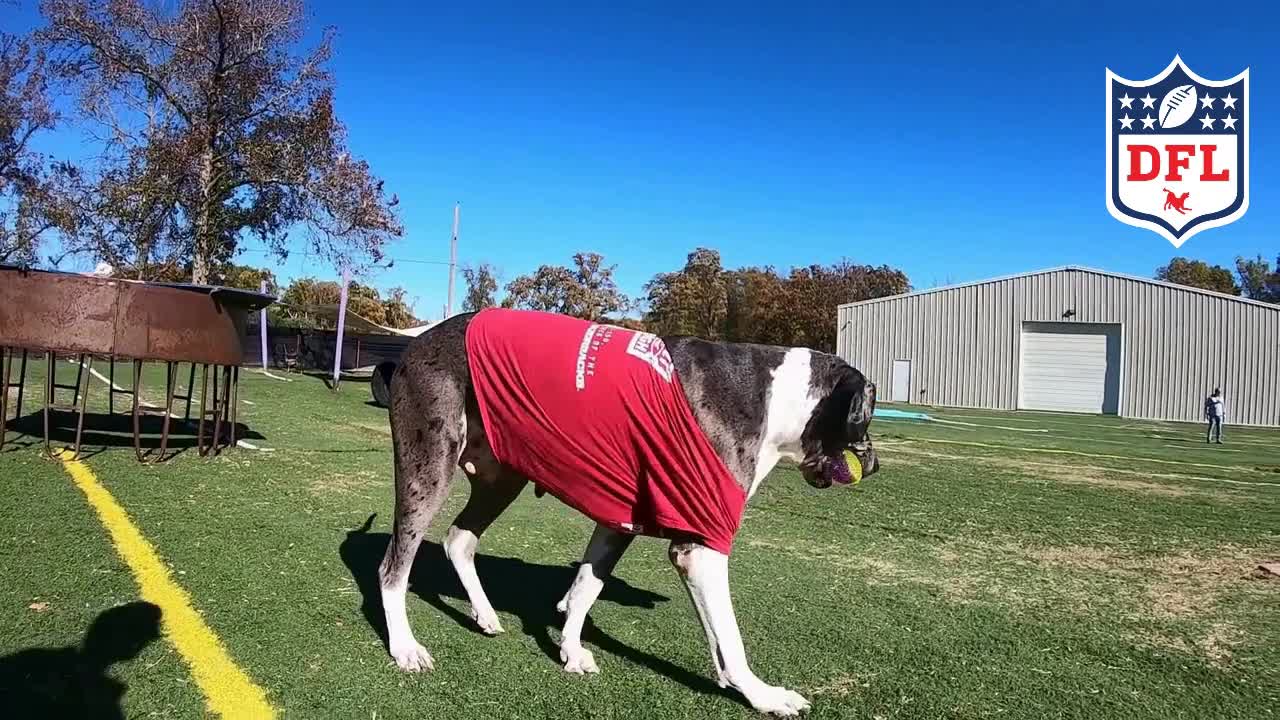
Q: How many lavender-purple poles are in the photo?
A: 2